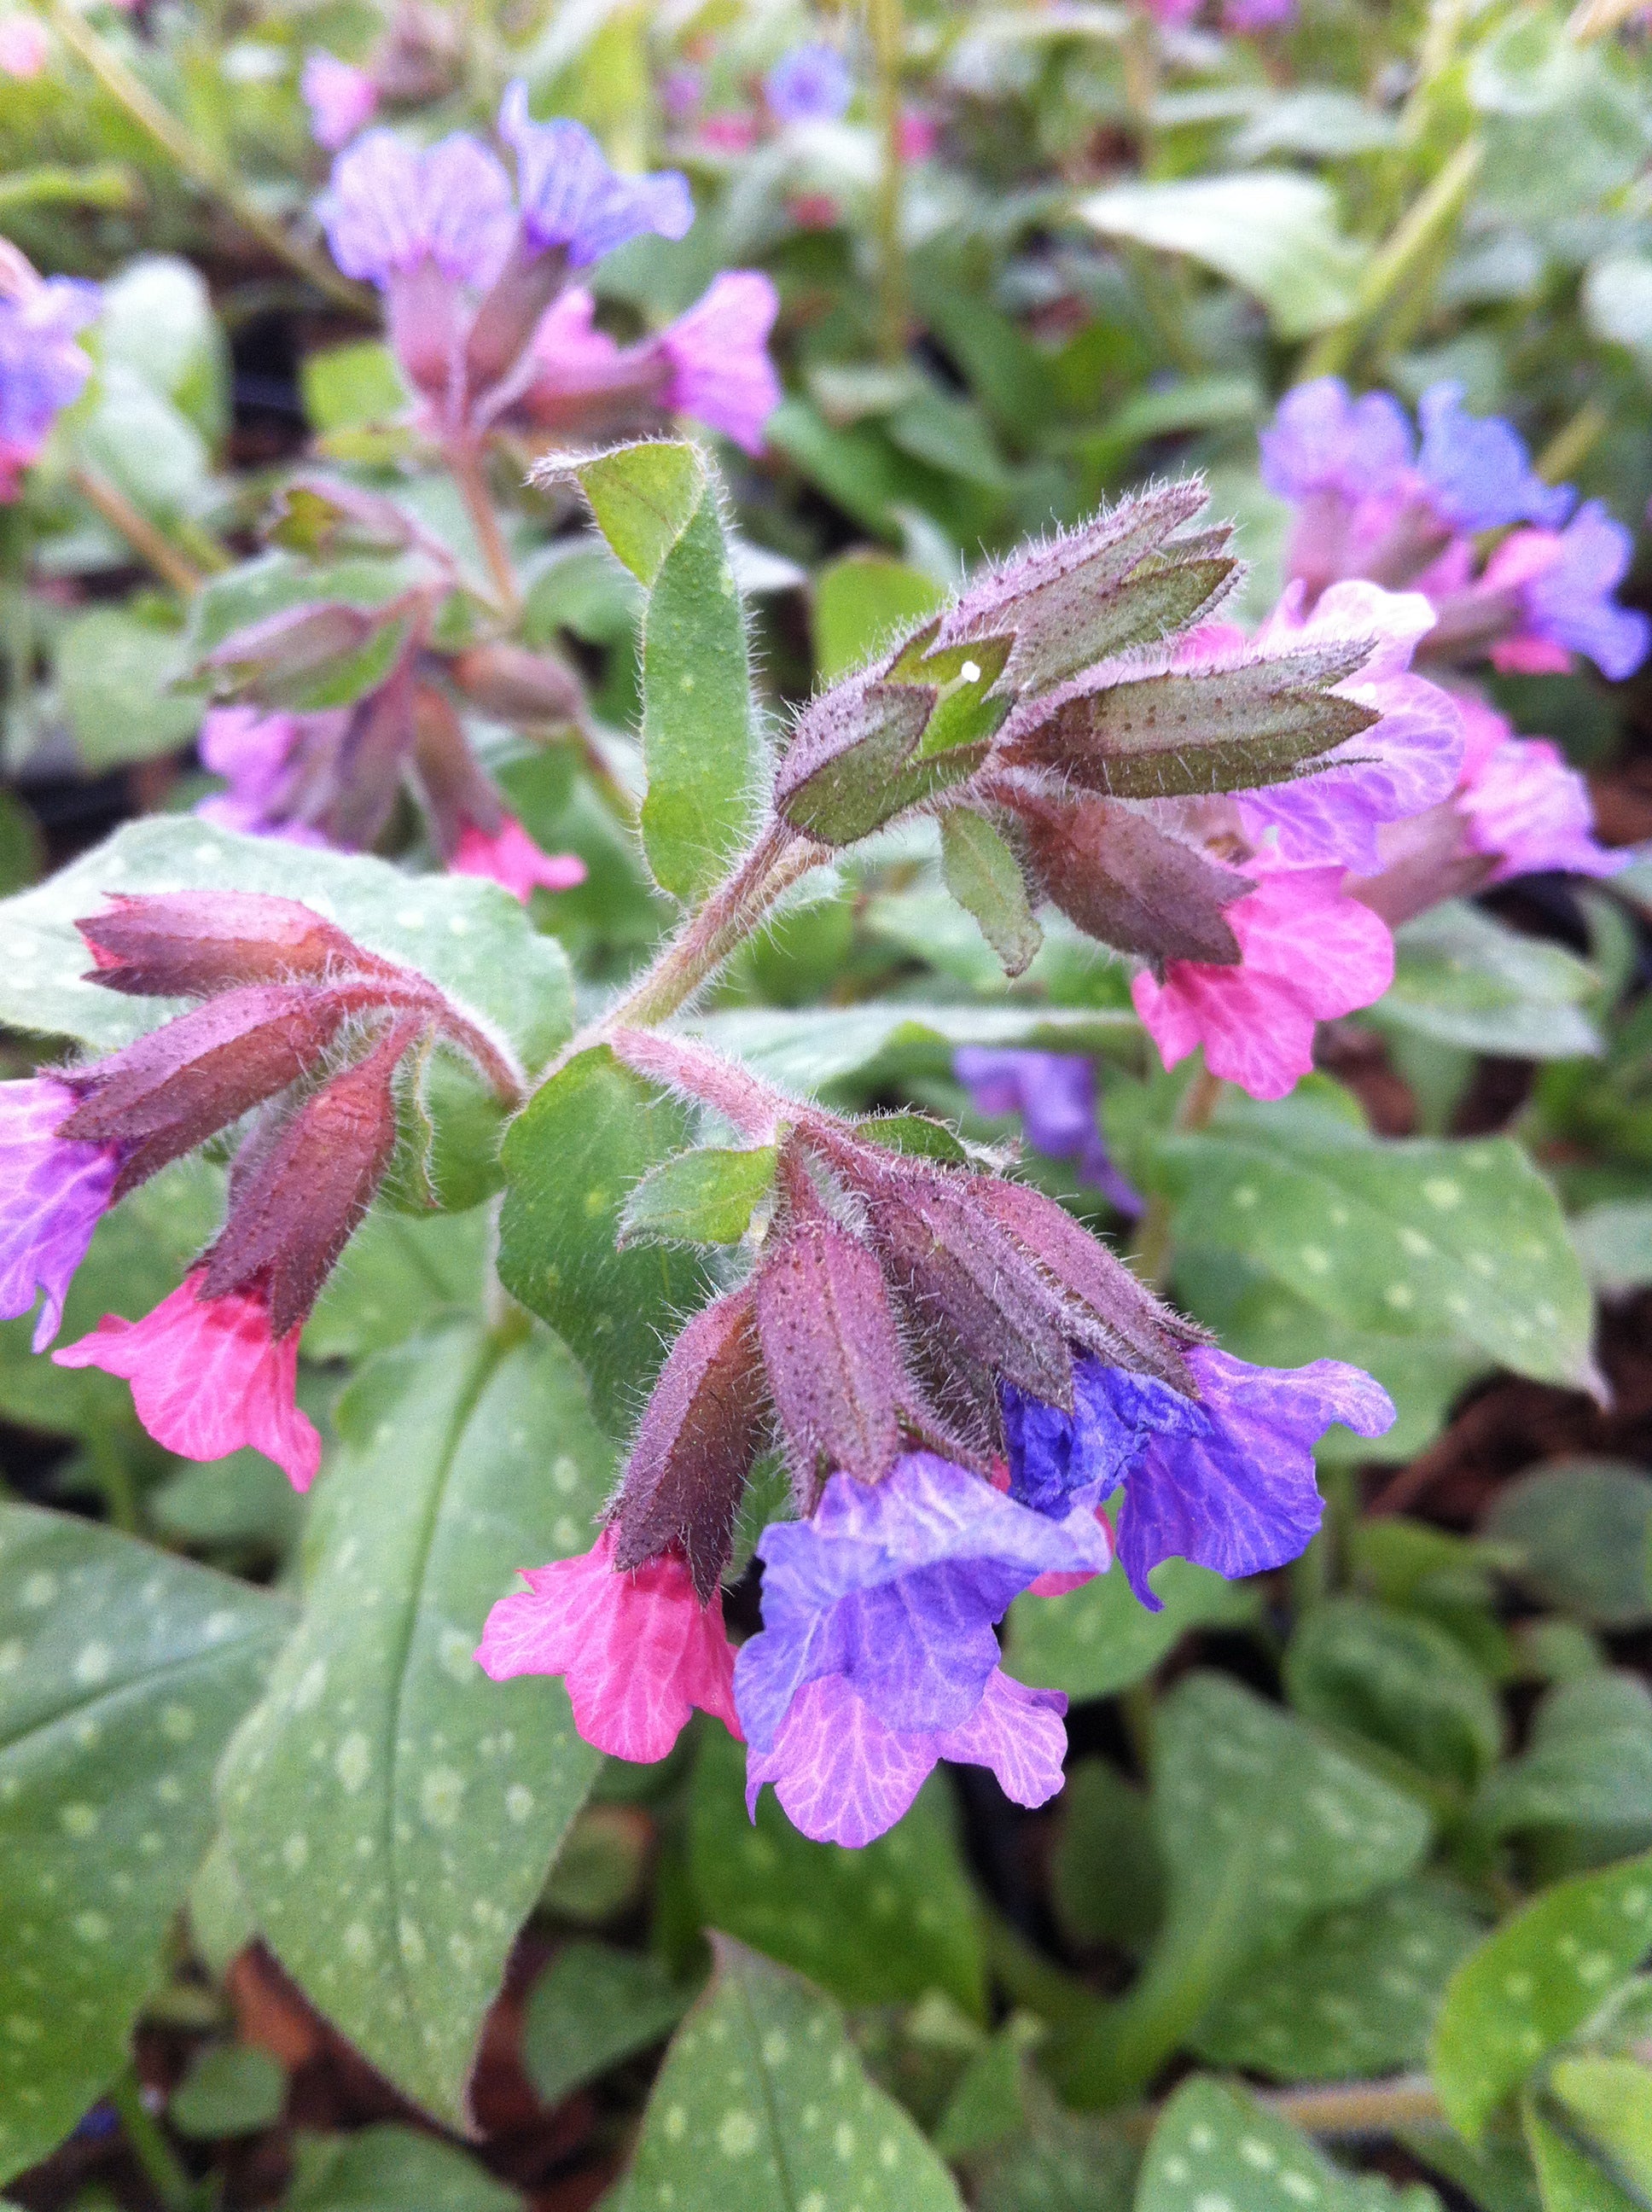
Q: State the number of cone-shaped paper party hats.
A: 0